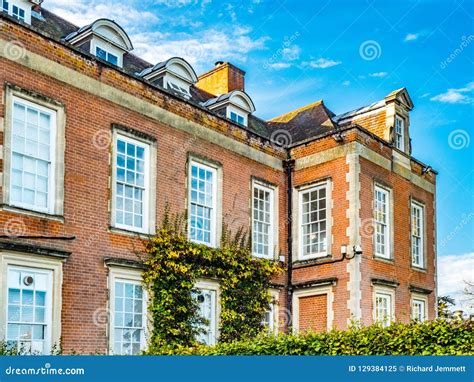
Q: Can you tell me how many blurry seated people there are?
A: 0